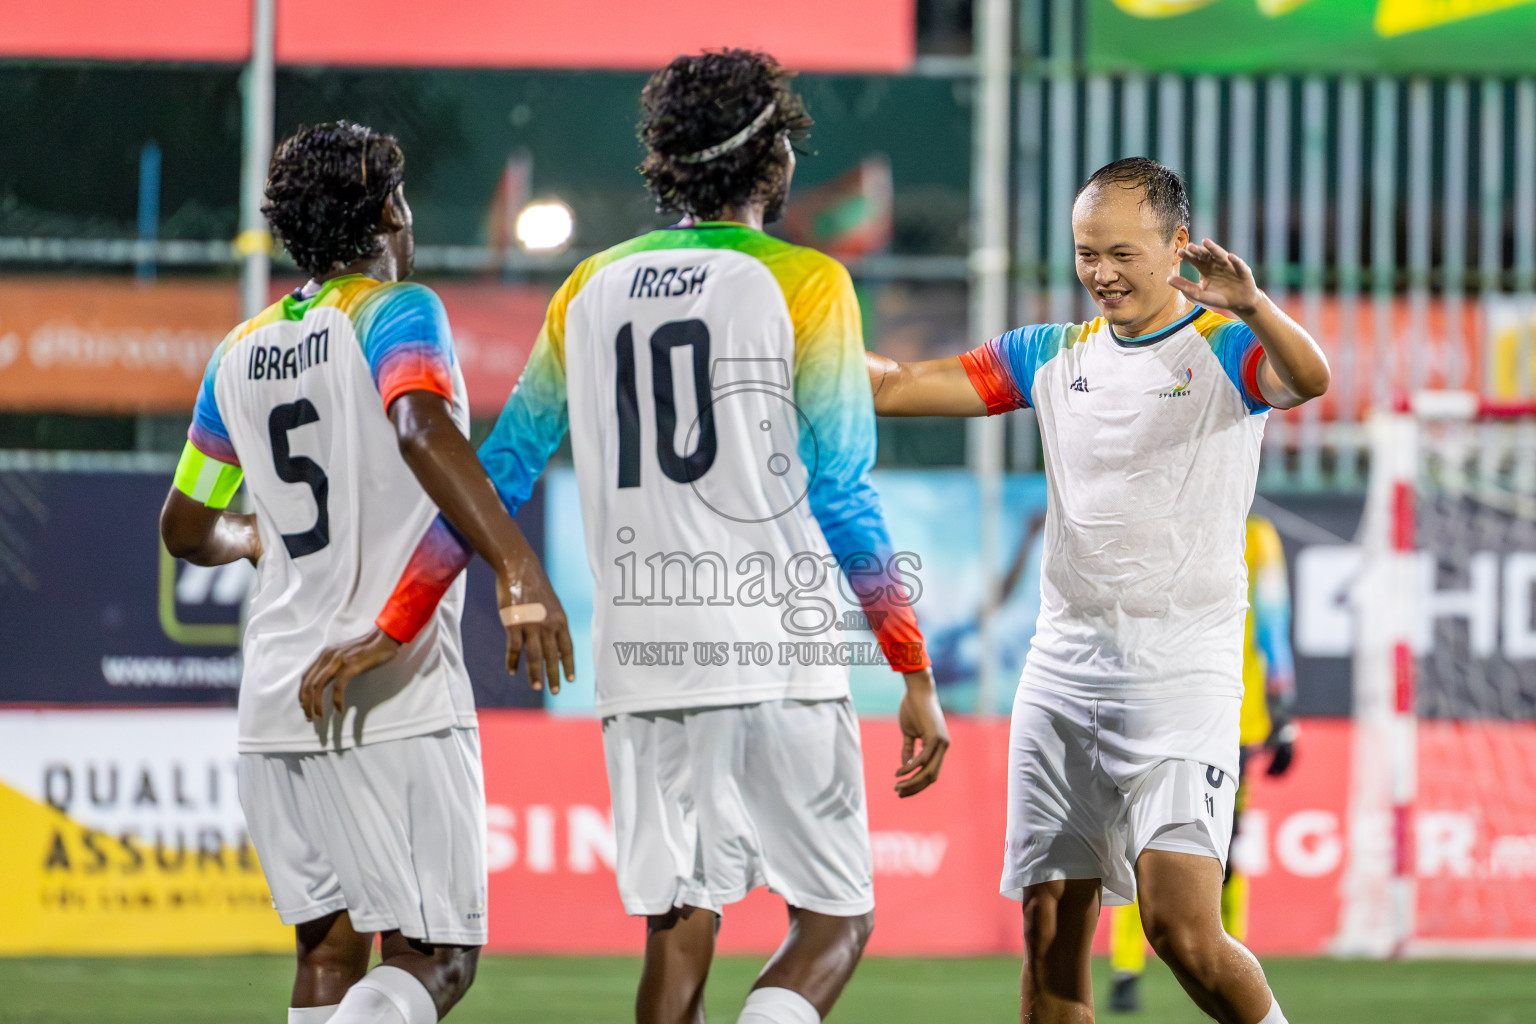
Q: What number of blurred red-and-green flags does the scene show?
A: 1